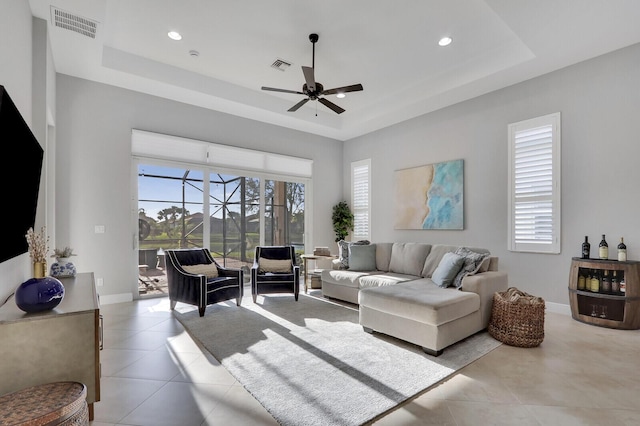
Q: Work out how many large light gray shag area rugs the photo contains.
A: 1